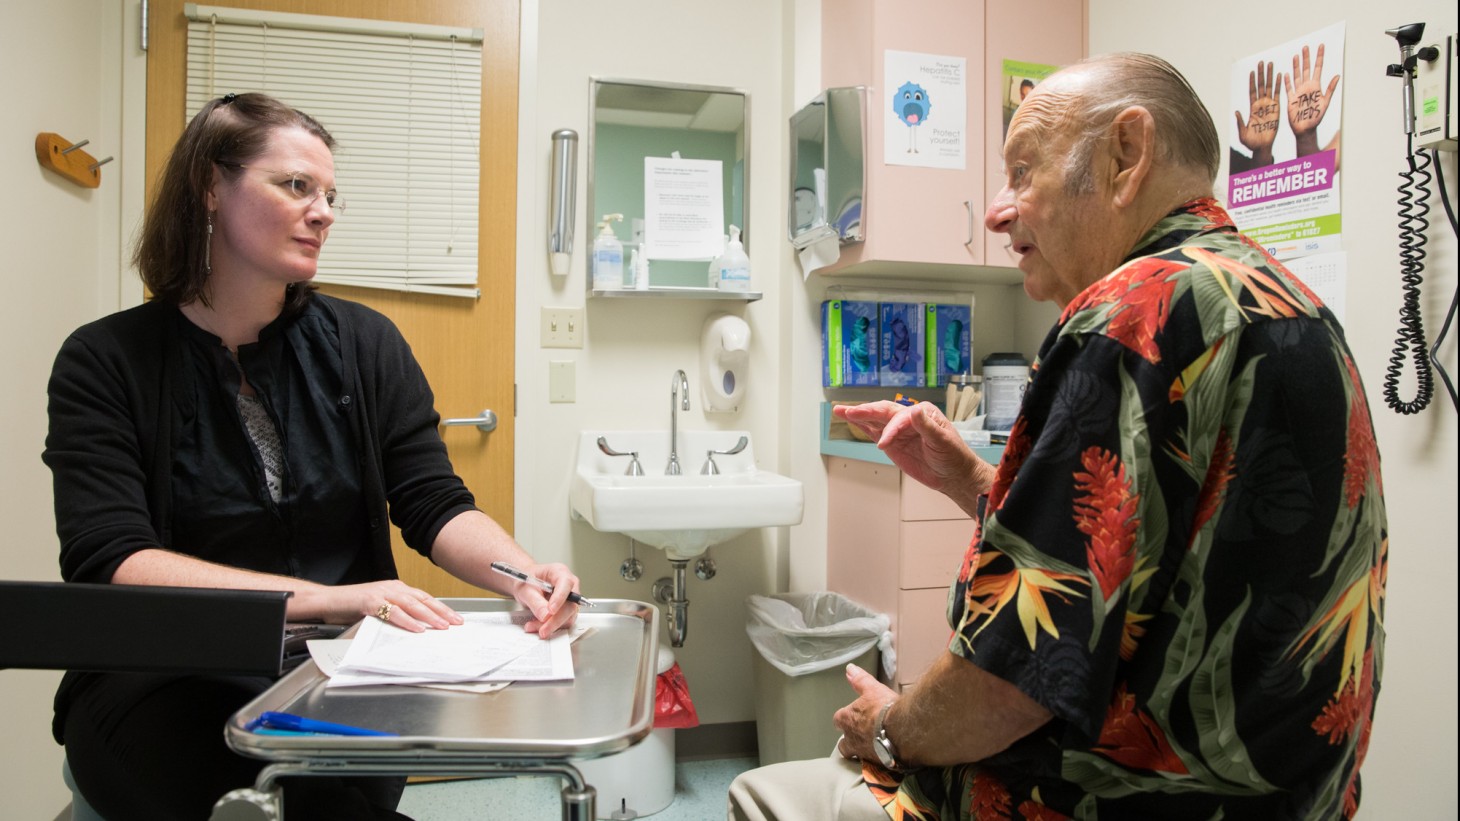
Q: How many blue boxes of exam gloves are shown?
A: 3